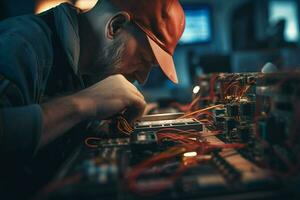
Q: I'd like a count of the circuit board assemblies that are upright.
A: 1